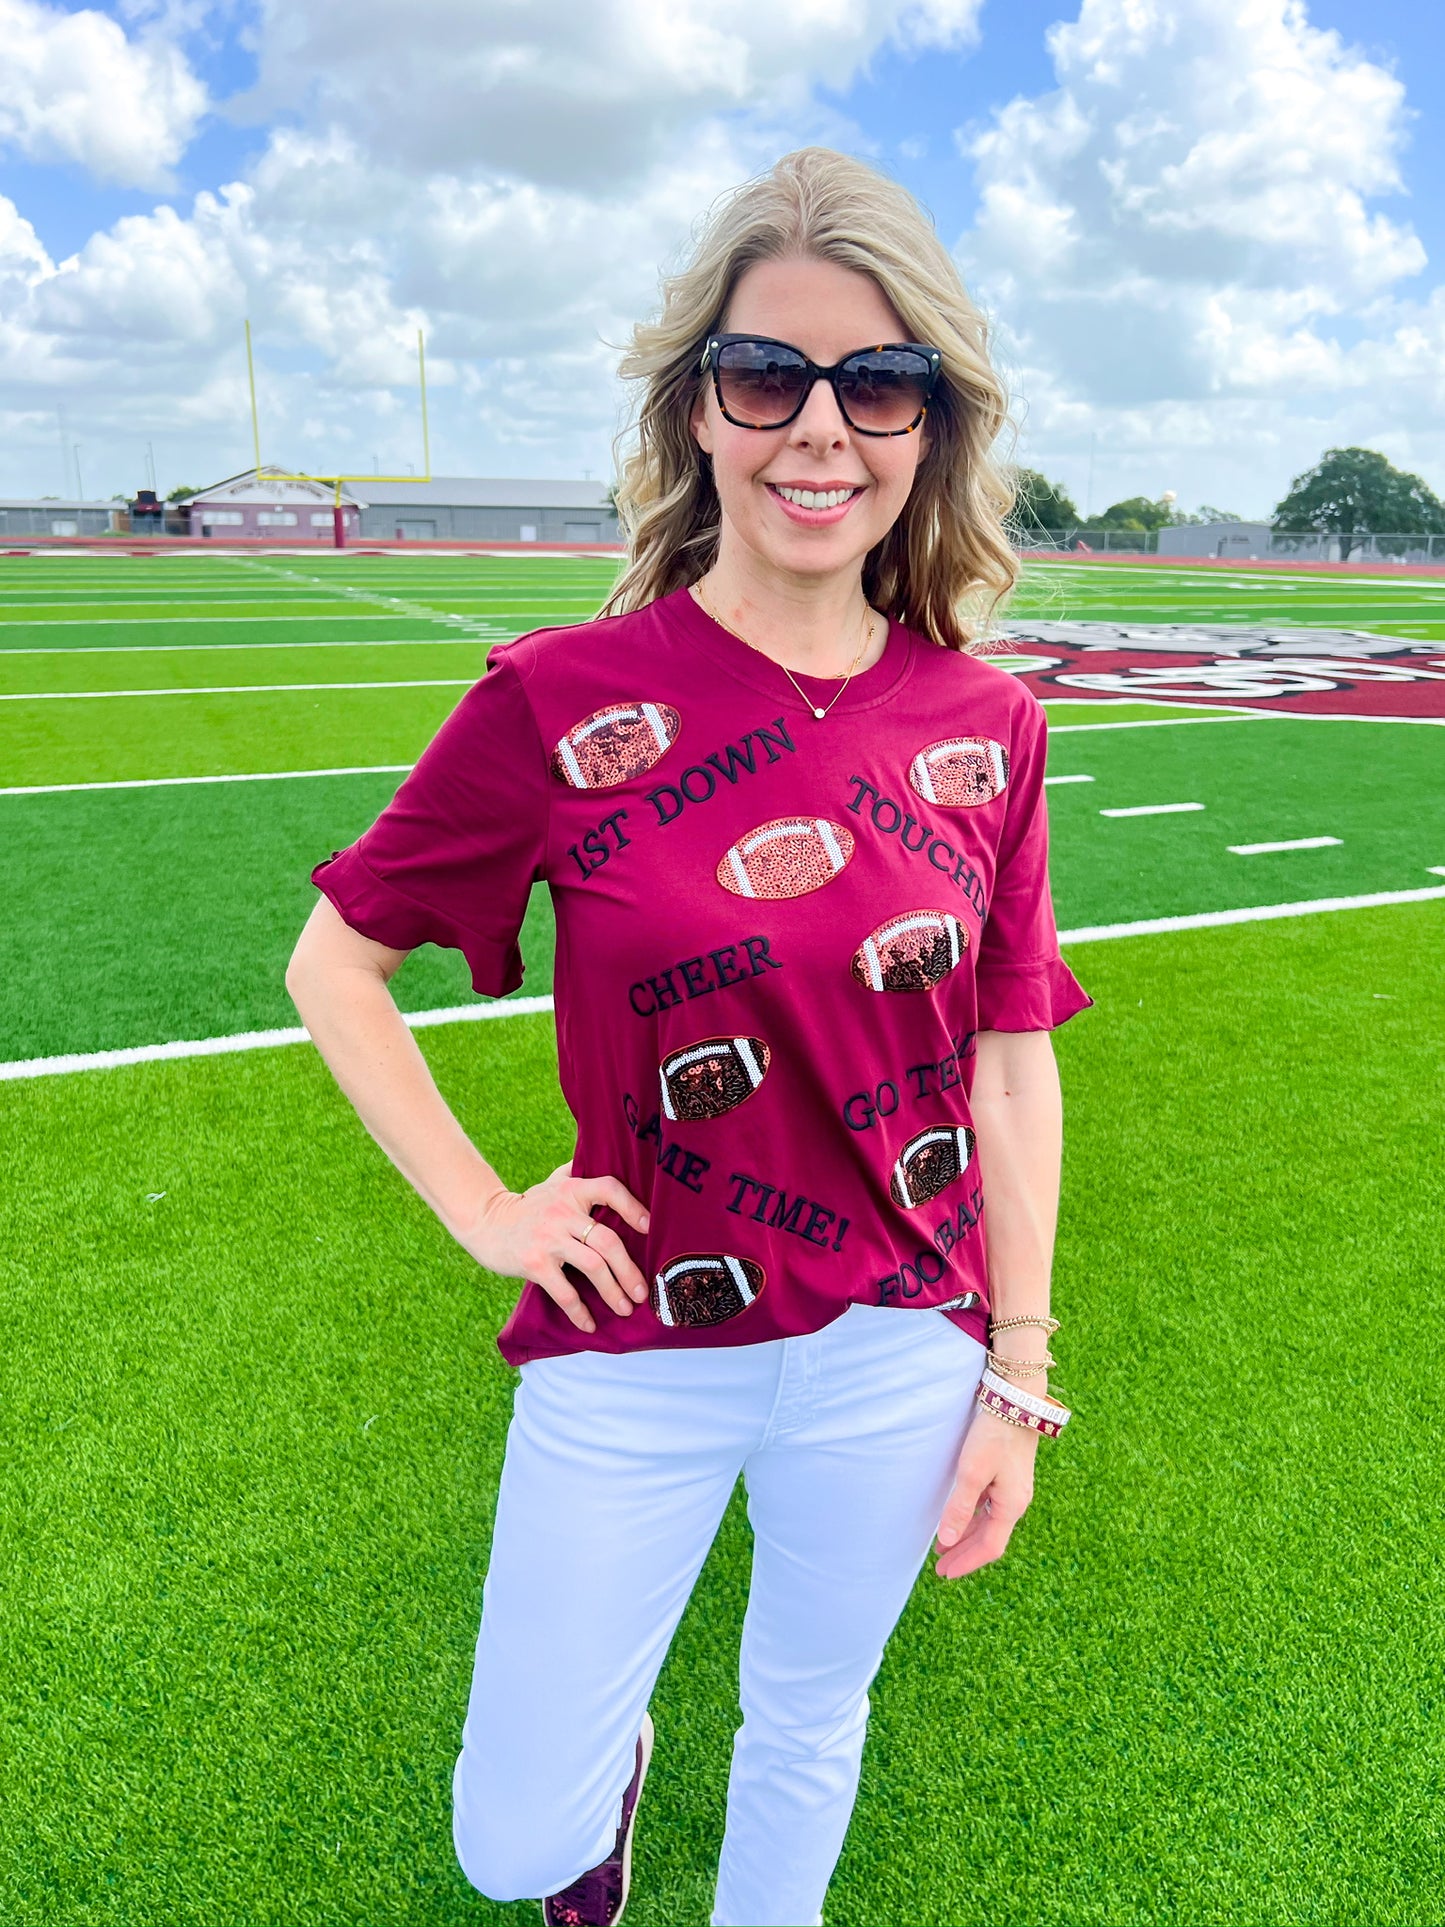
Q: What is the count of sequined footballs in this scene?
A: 8